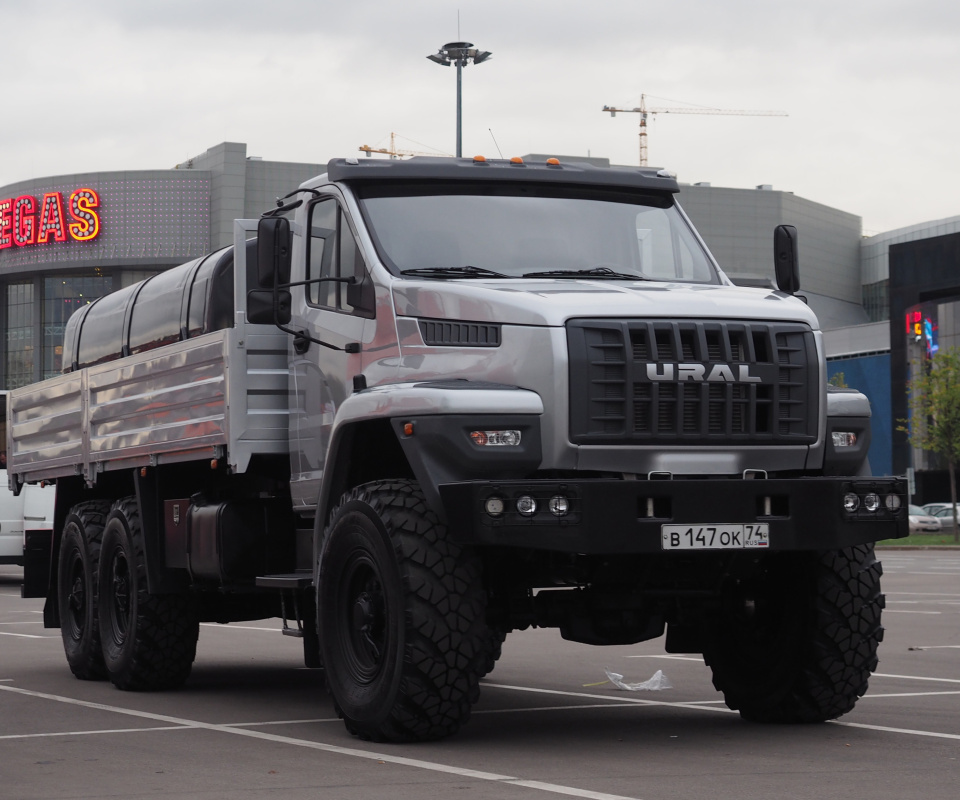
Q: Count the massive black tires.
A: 4